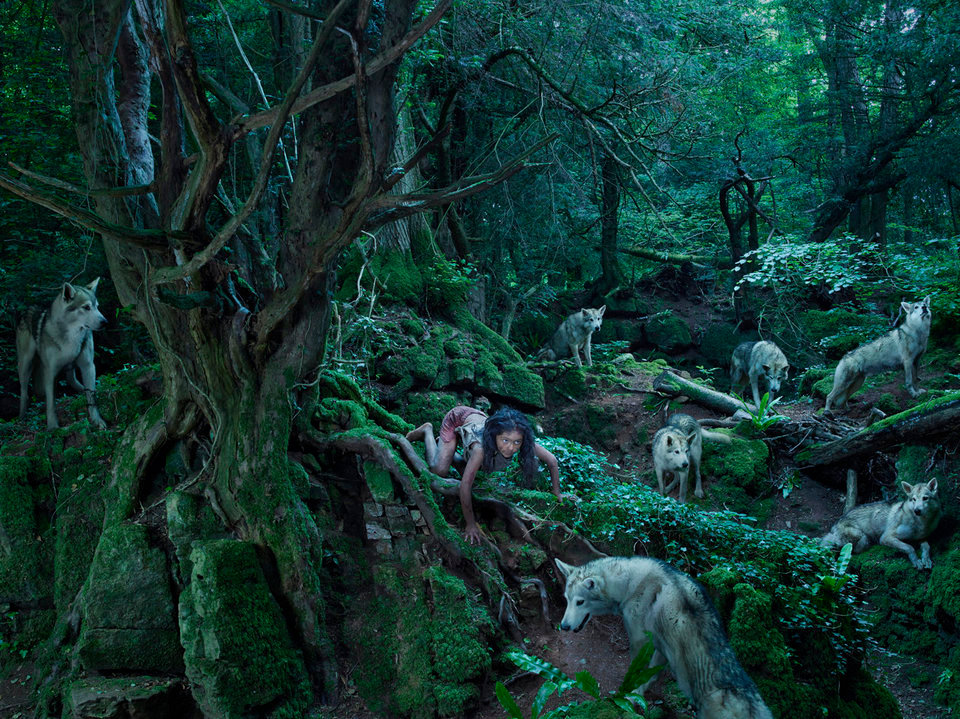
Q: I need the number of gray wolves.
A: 7